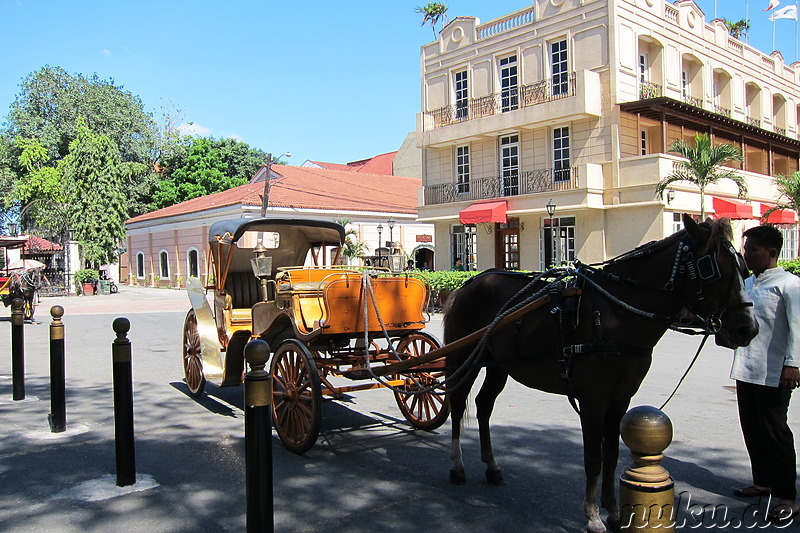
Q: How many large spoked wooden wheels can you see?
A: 3